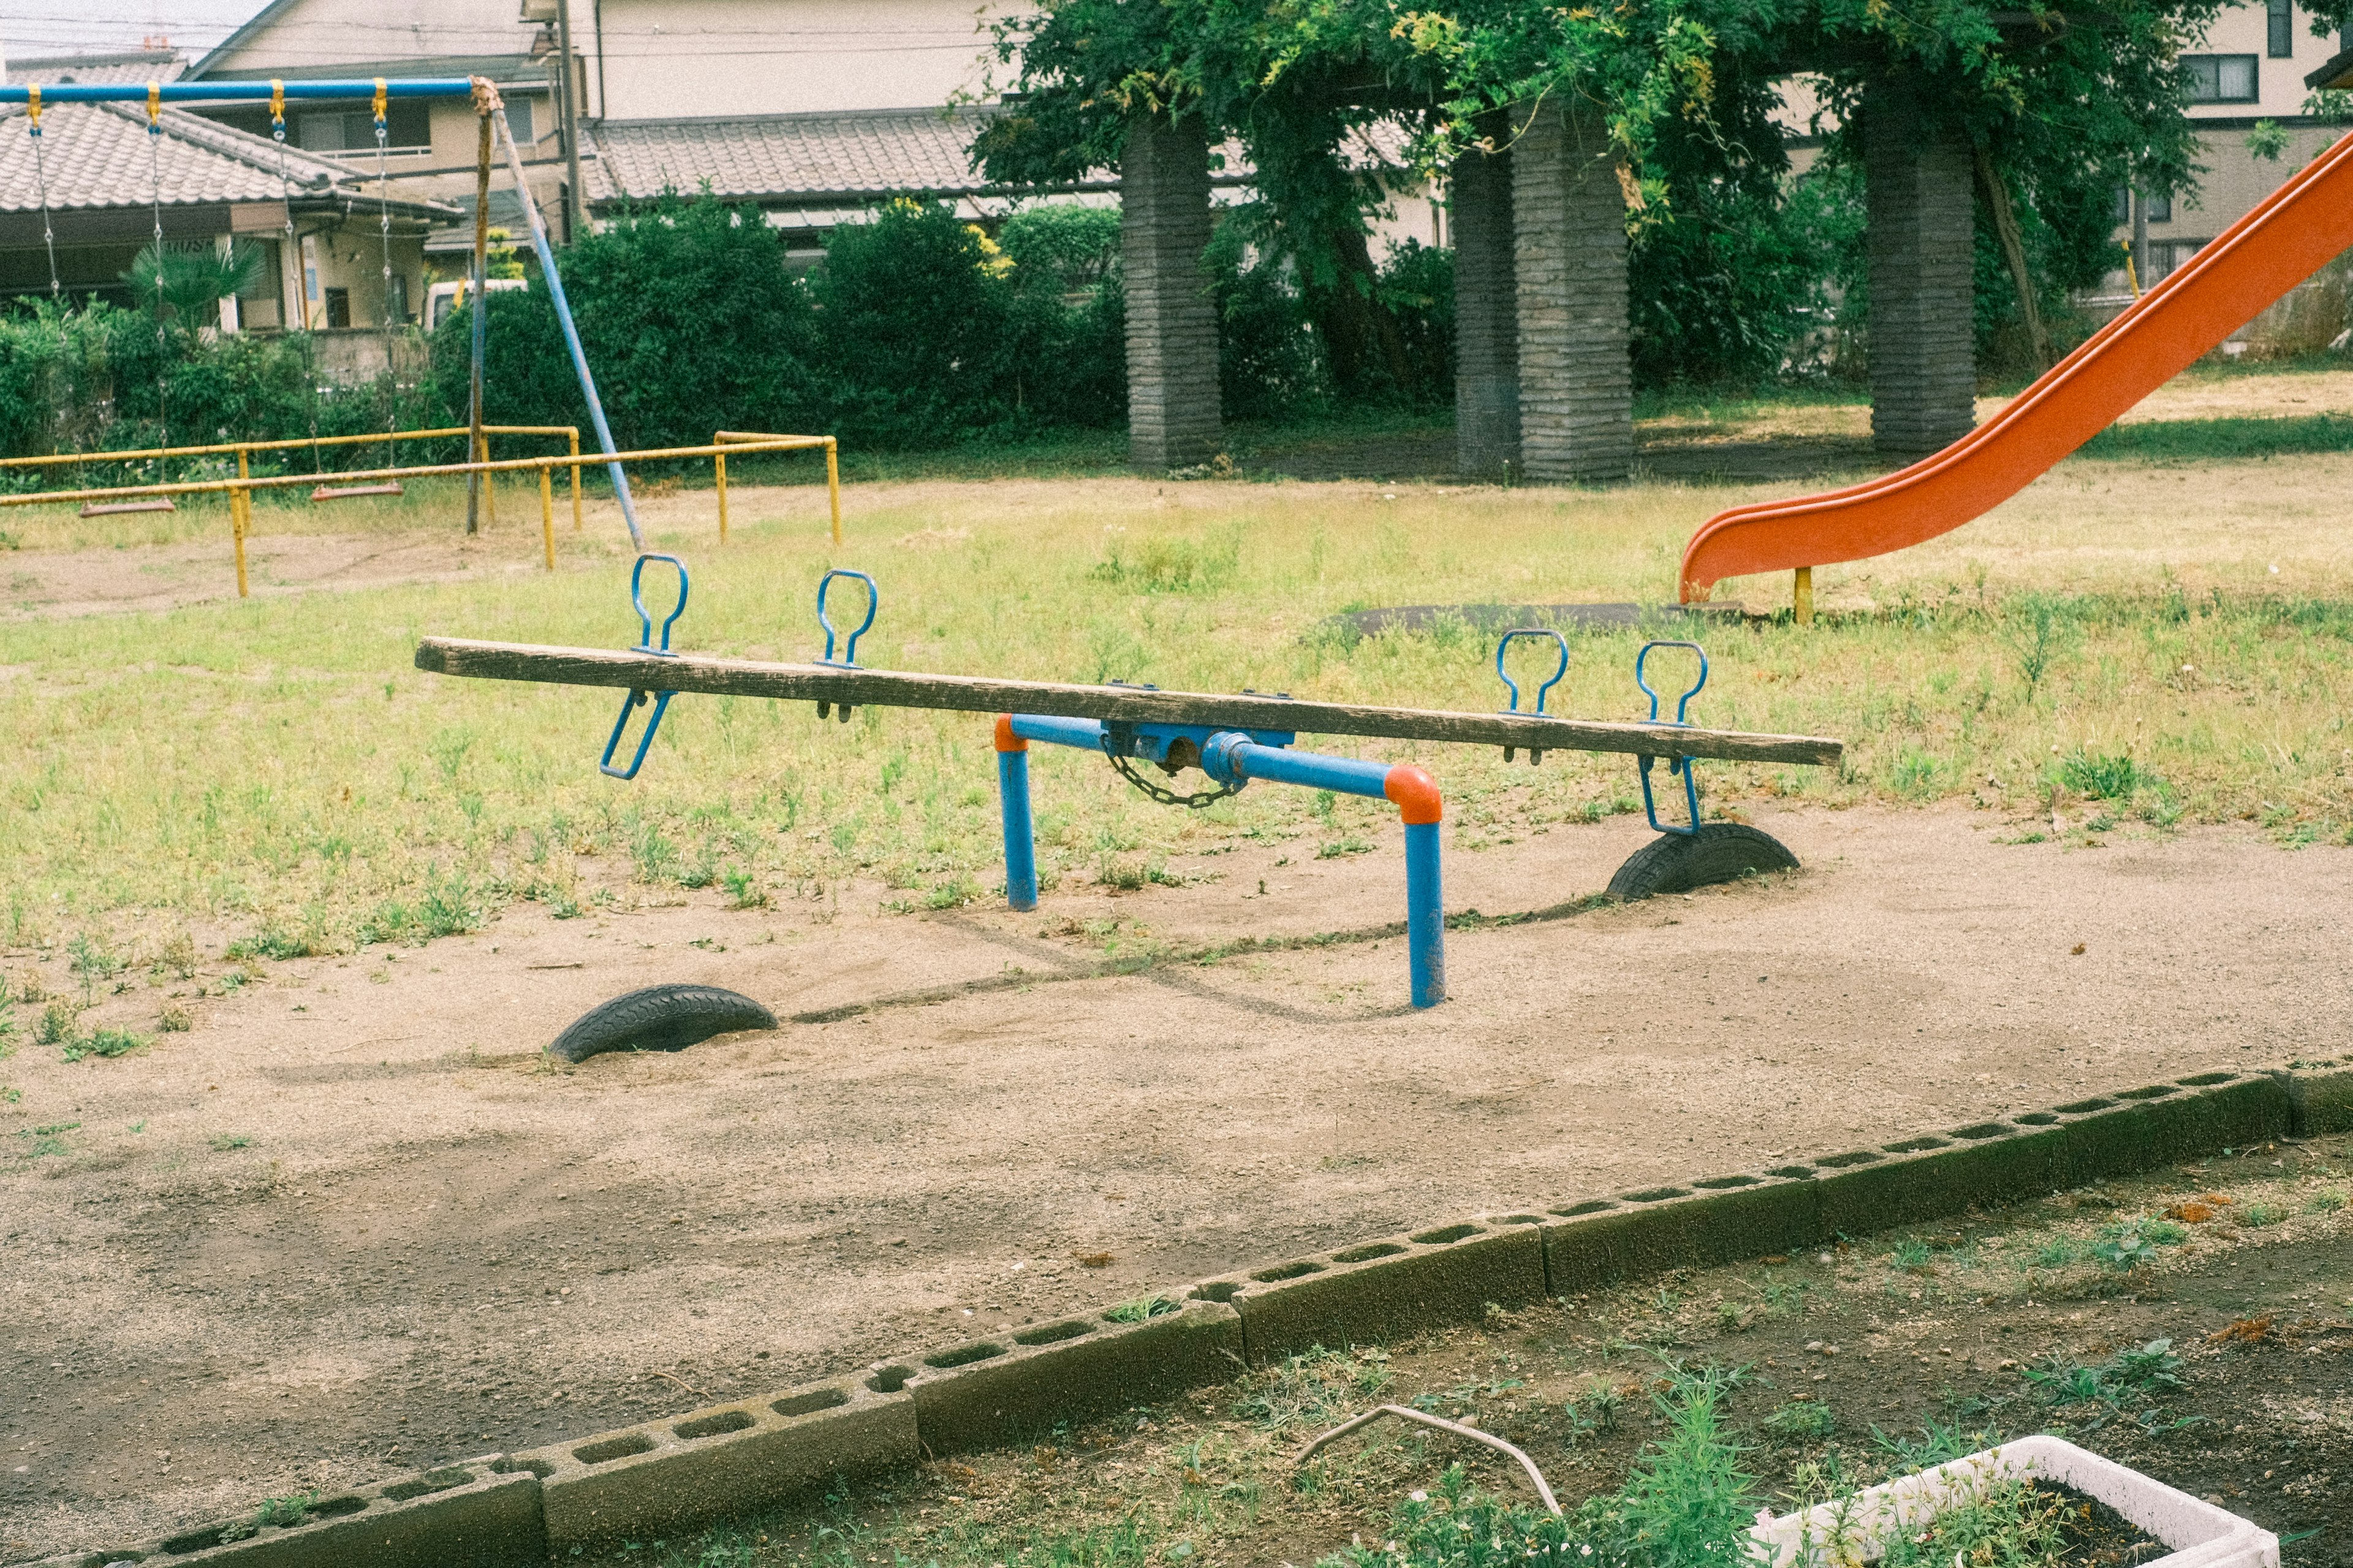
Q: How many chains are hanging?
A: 5